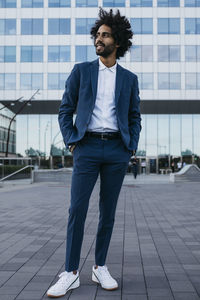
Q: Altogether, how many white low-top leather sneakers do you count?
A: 2